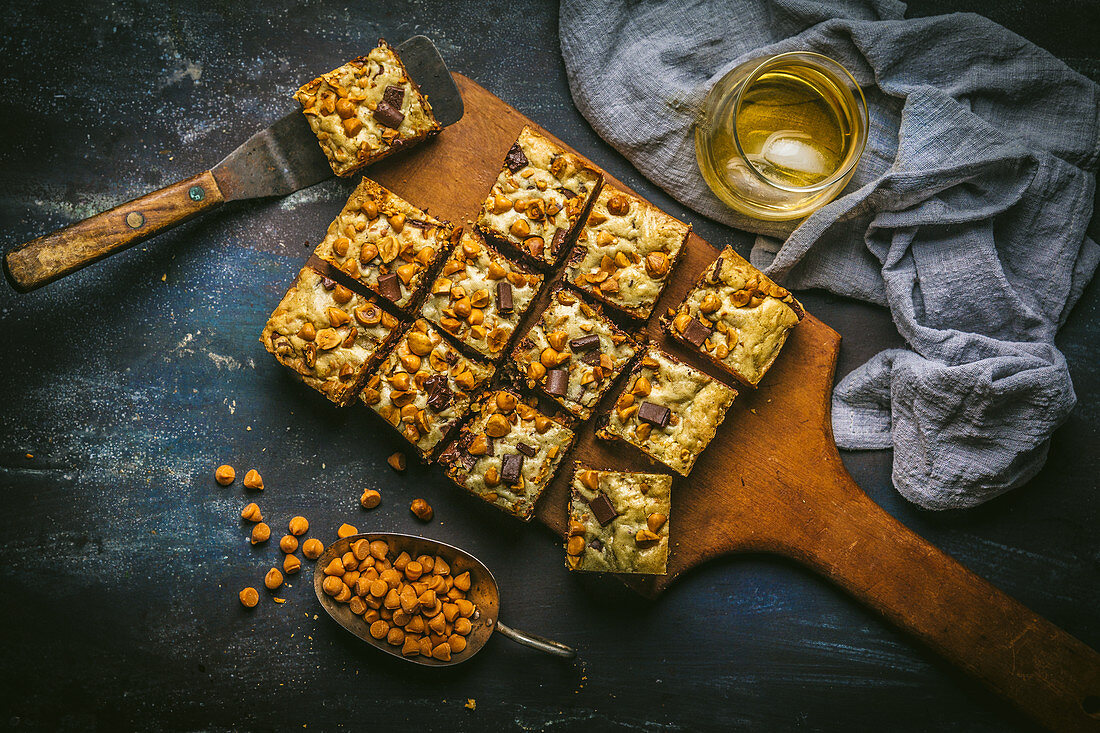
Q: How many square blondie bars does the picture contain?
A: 12